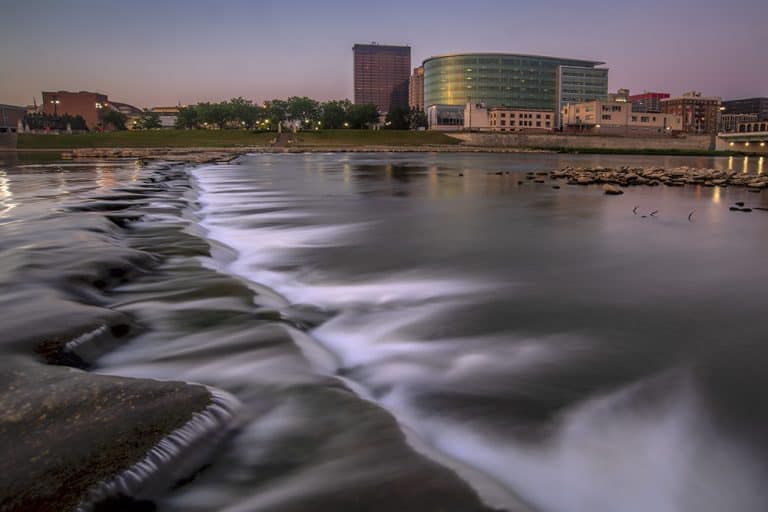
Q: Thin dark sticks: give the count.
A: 3